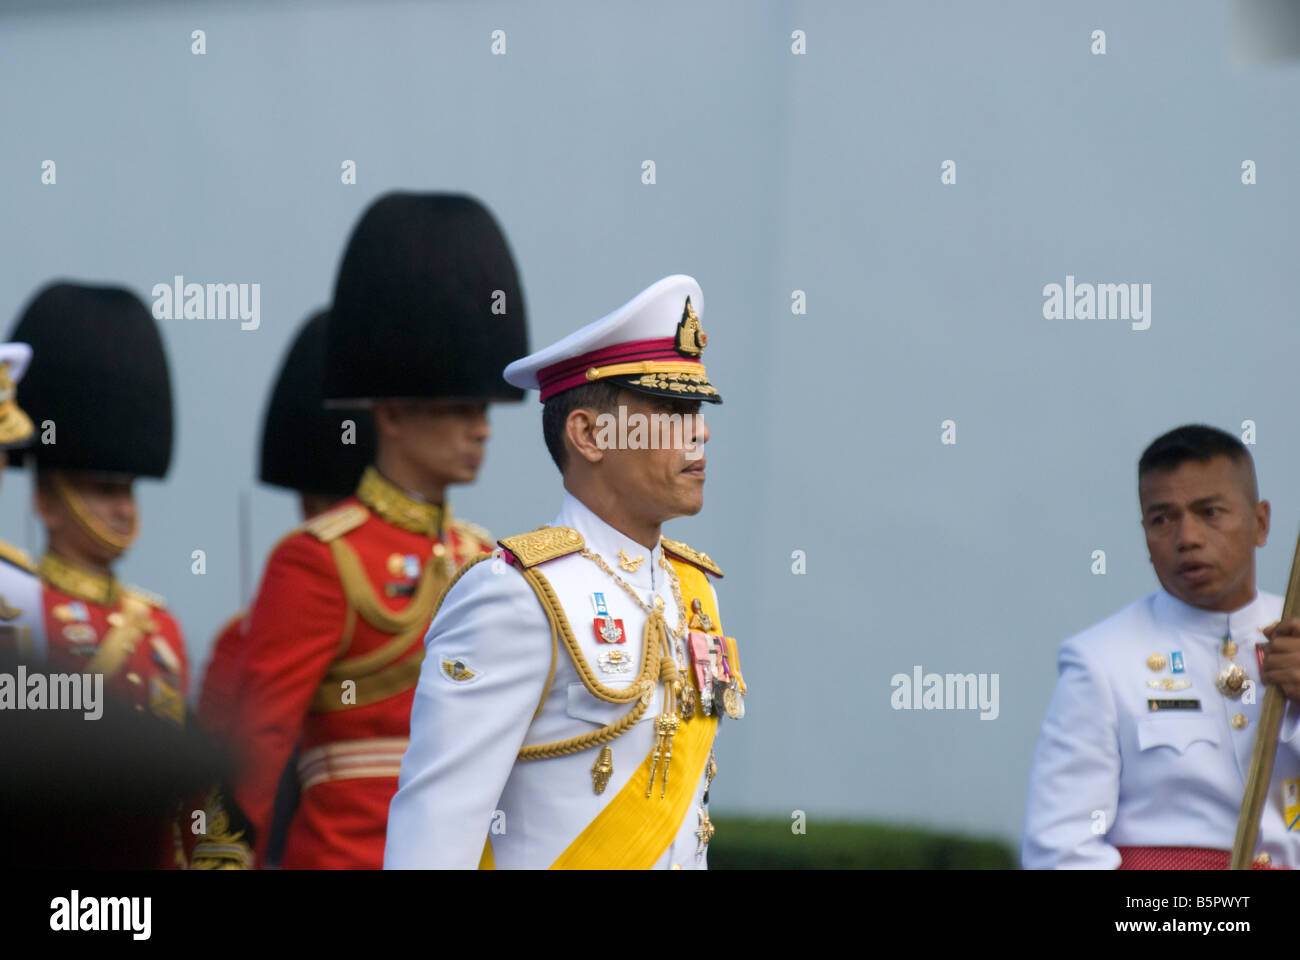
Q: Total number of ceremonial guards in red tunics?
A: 3